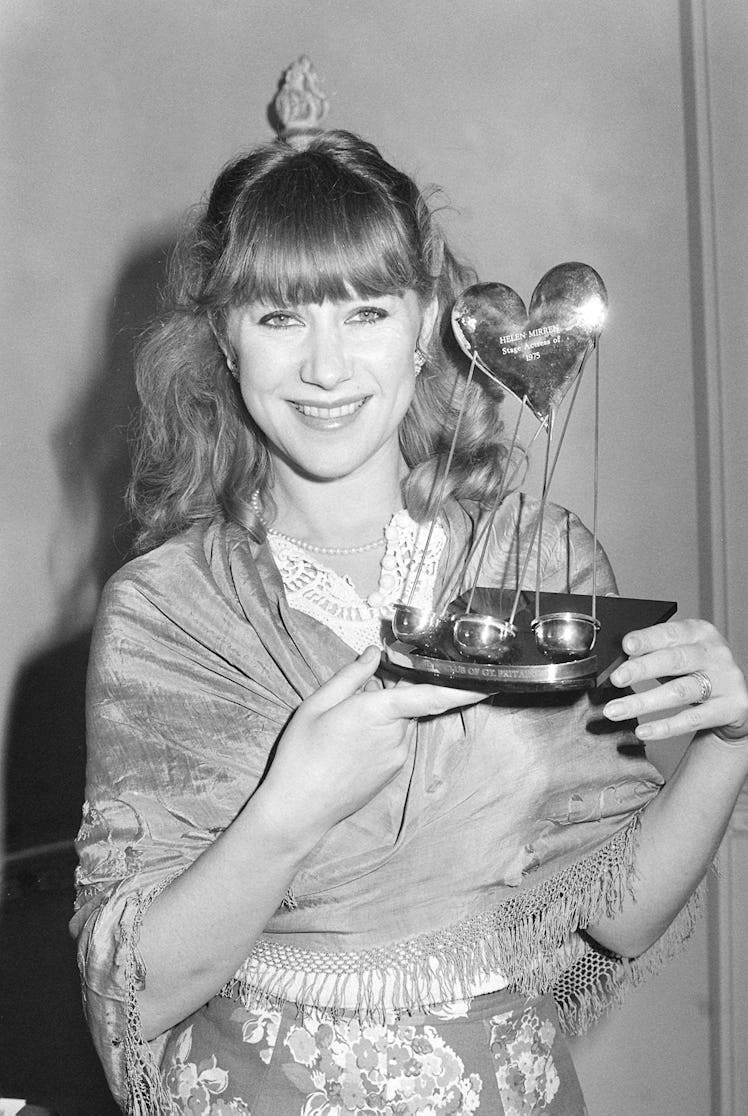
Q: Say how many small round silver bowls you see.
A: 3